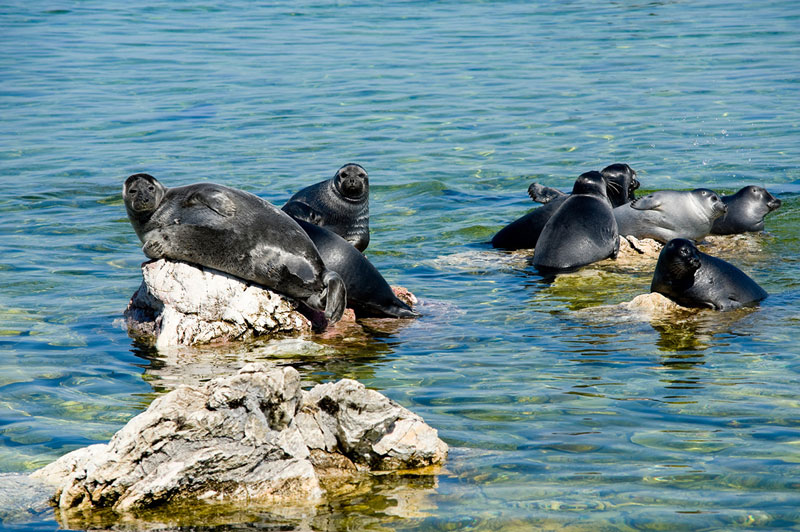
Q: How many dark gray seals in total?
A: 7